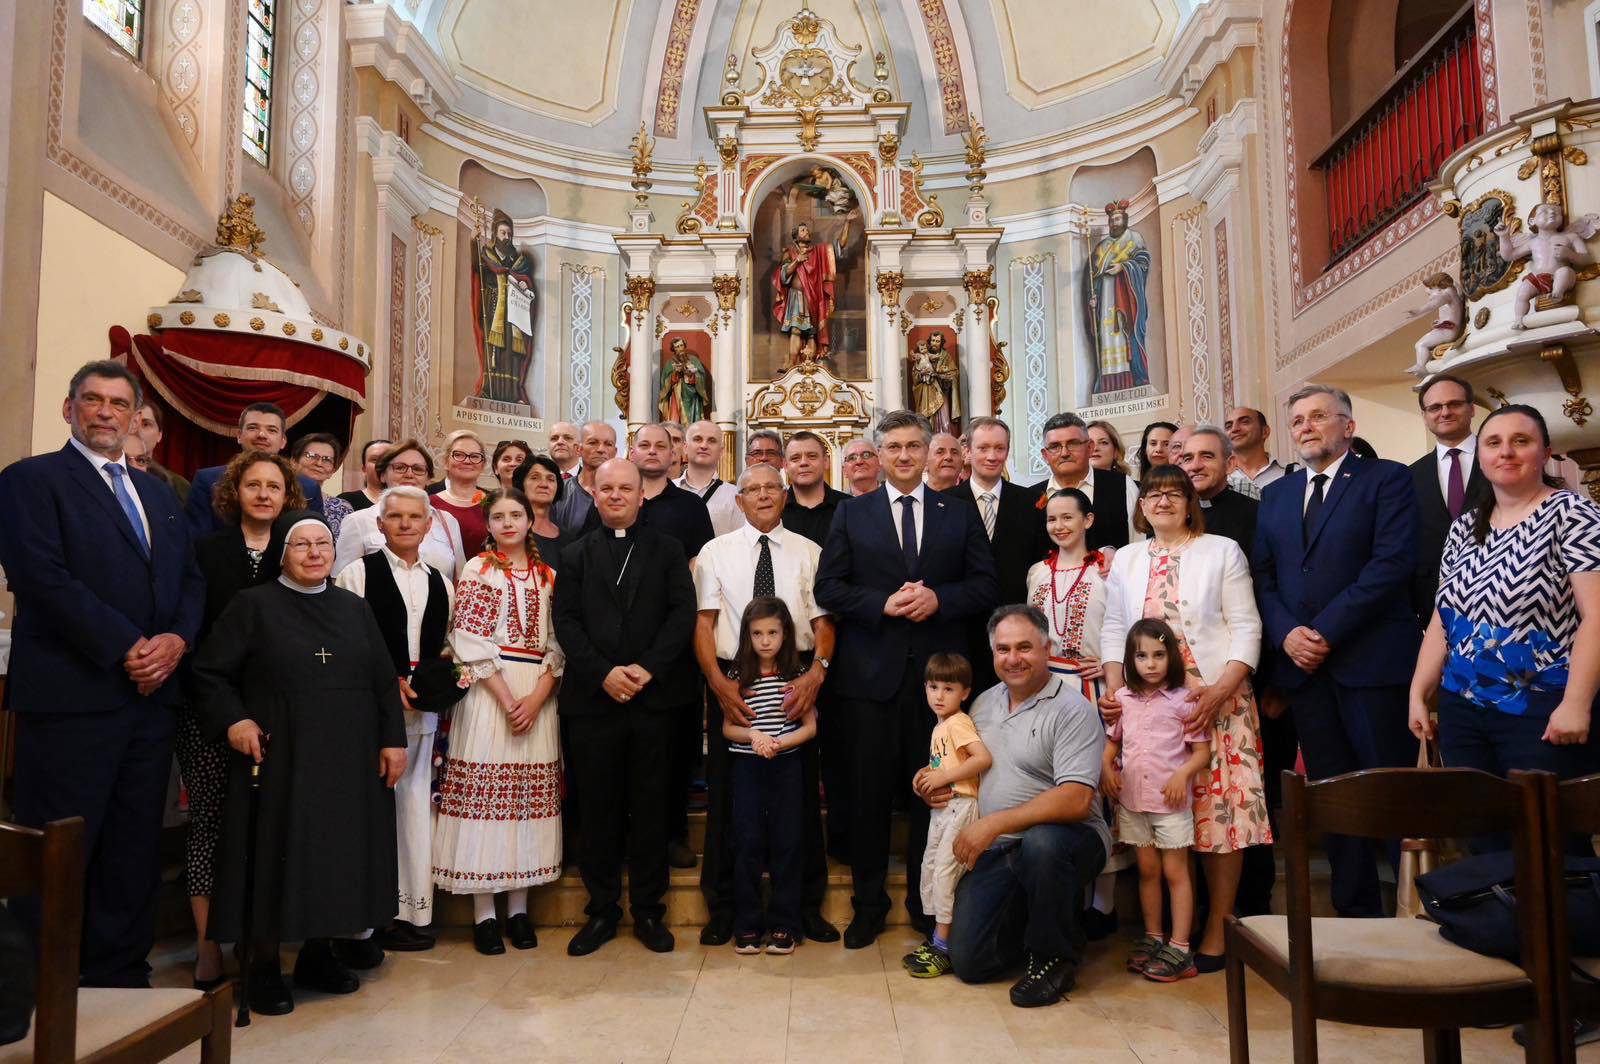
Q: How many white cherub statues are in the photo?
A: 2